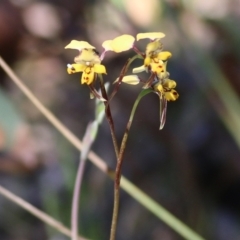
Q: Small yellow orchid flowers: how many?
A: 3